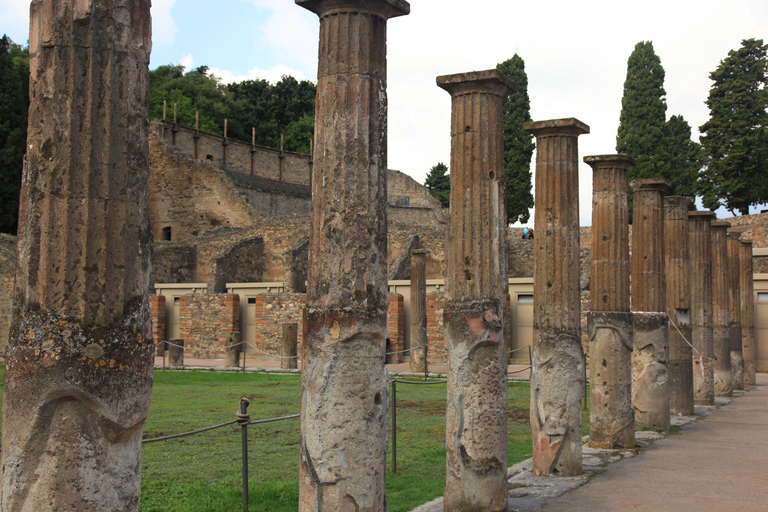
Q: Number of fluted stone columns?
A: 12